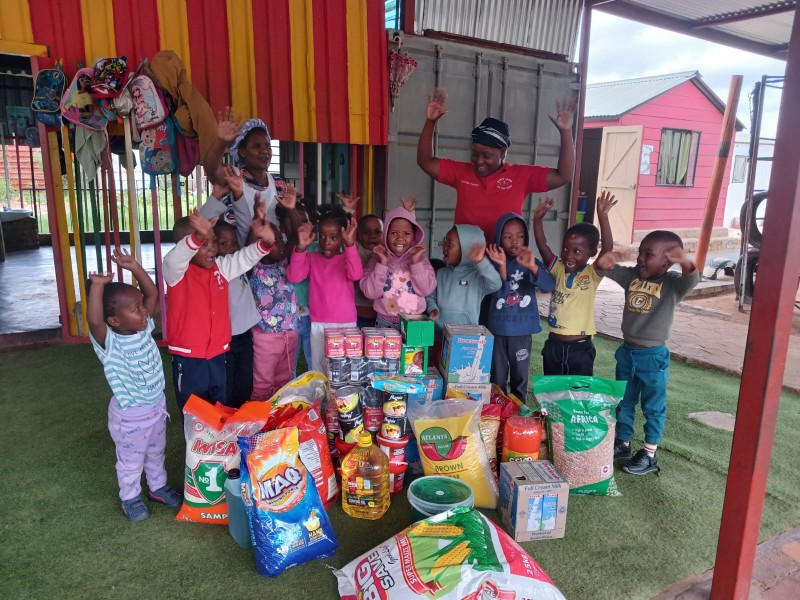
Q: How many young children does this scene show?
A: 12